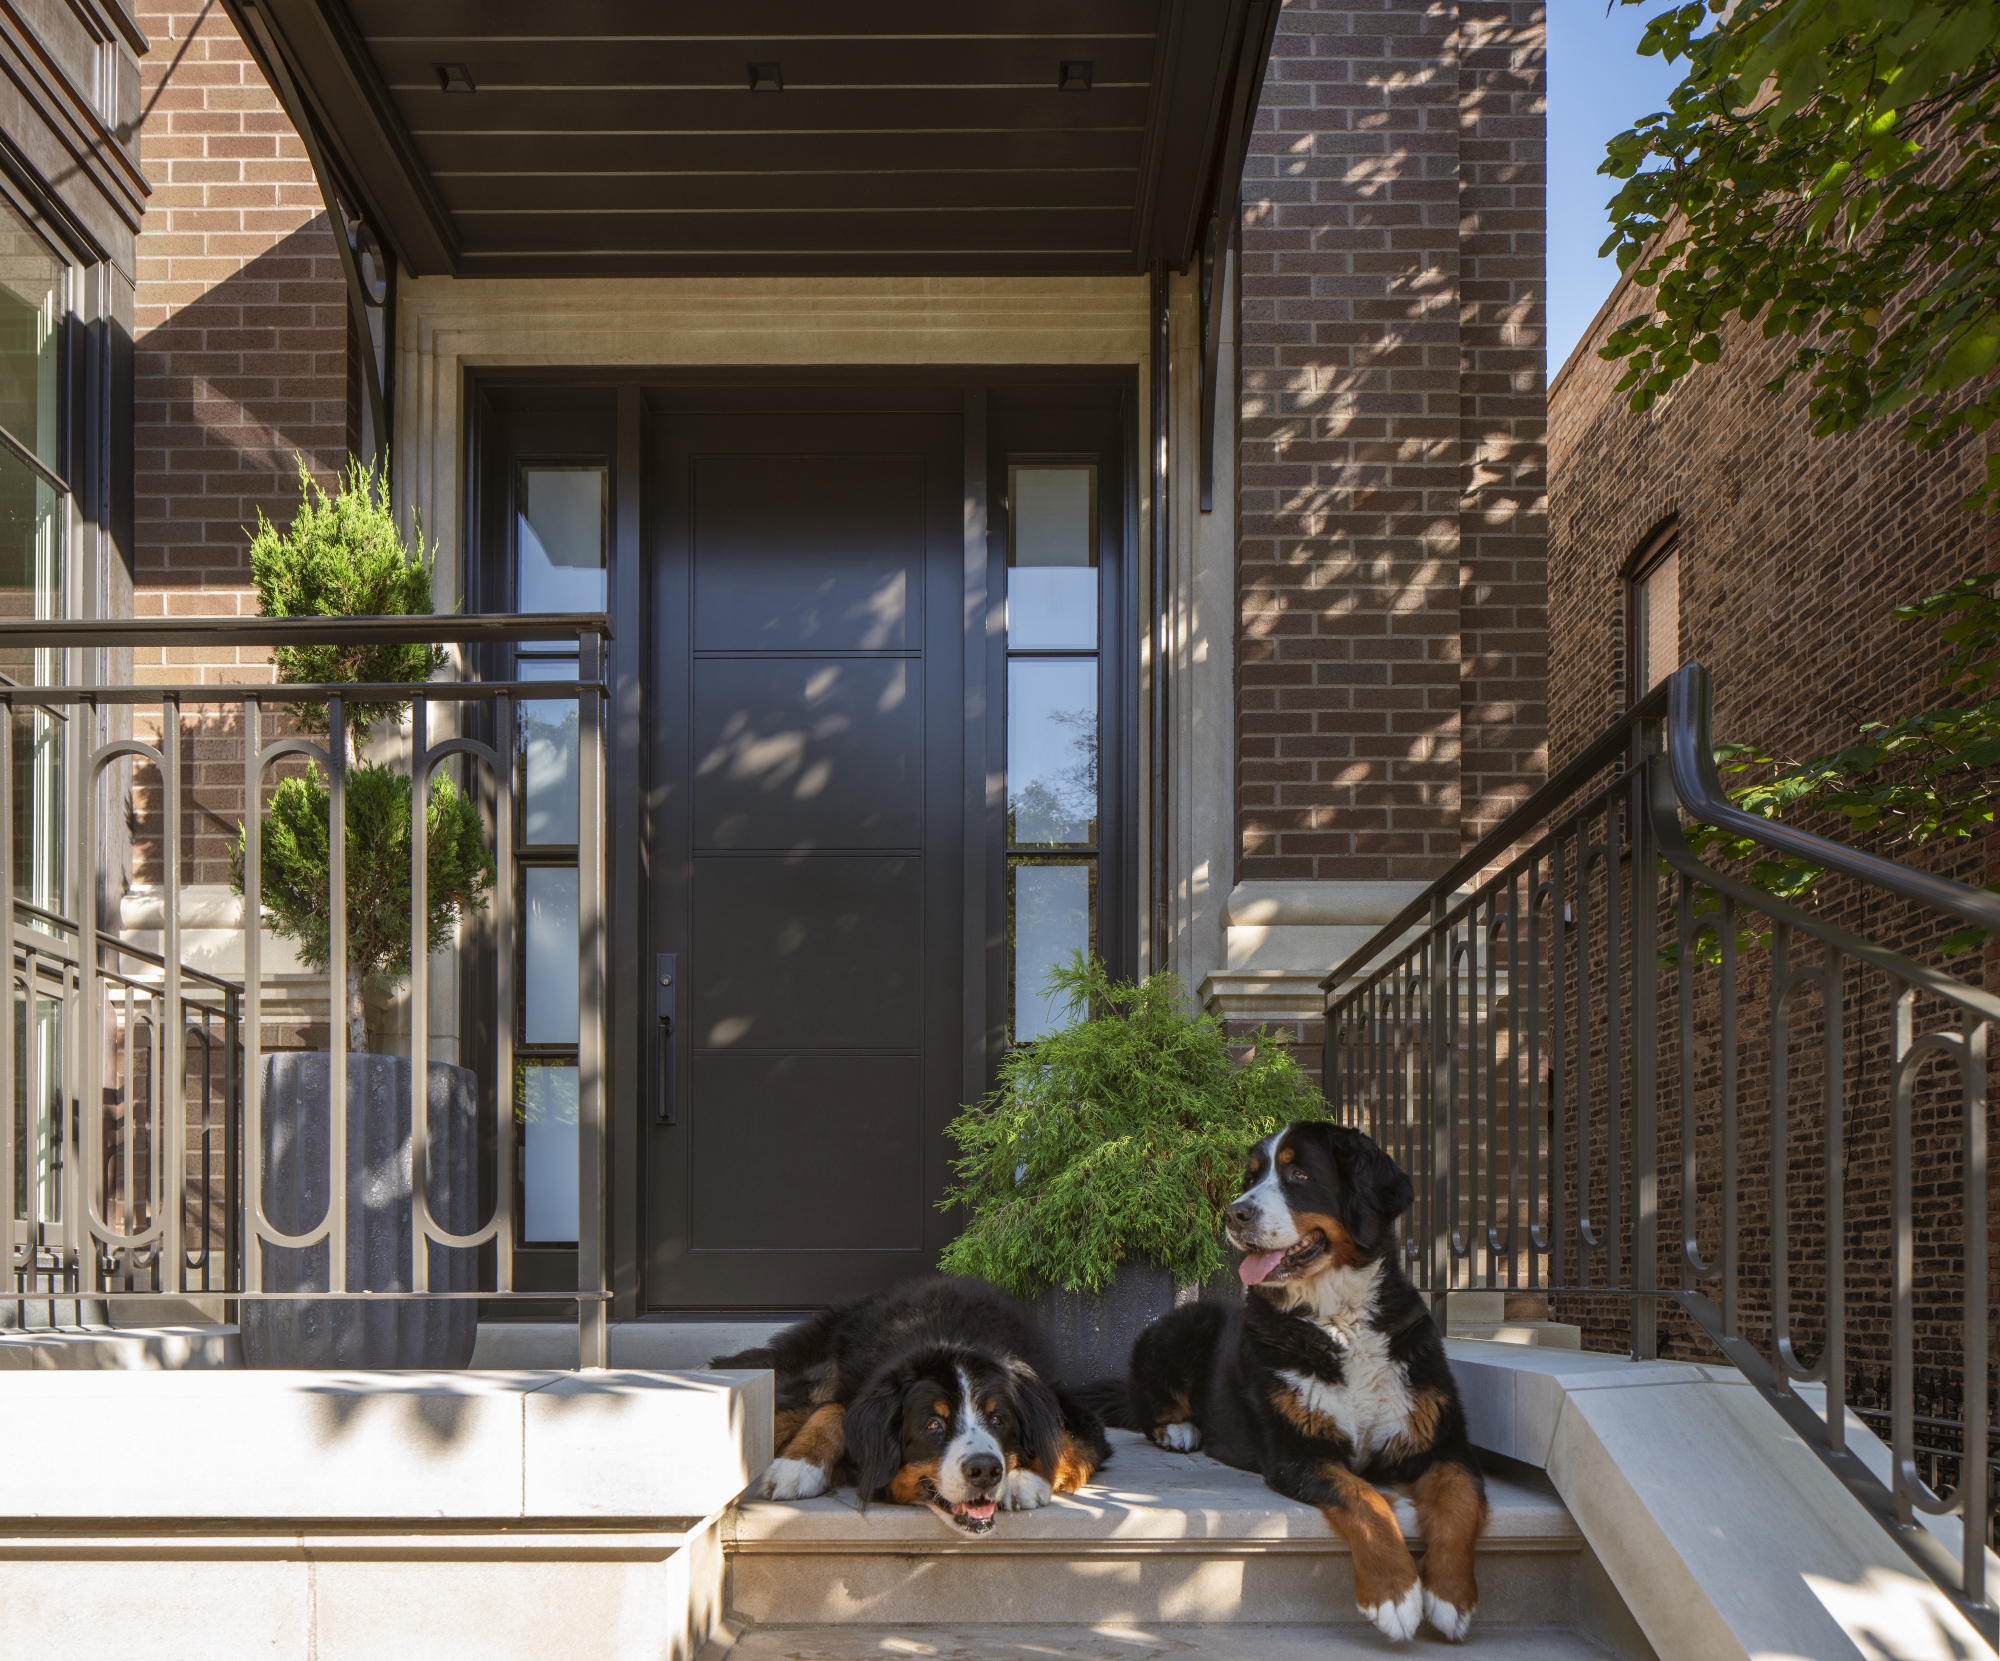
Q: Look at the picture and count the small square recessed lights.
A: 3